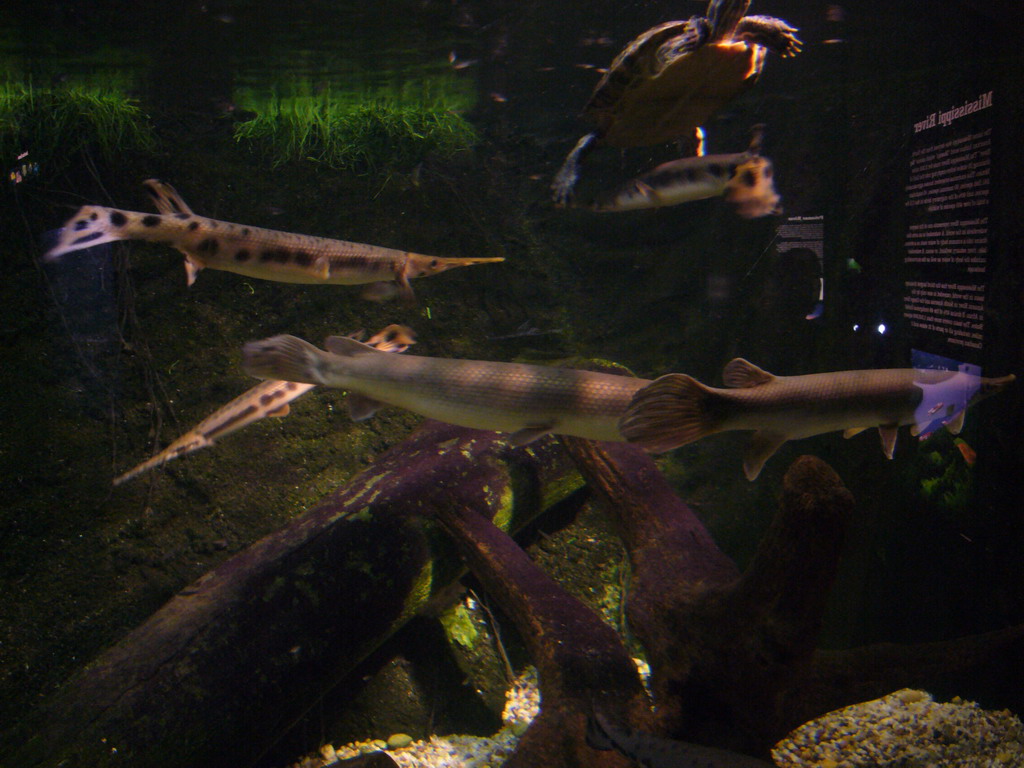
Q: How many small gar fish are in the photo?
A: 3